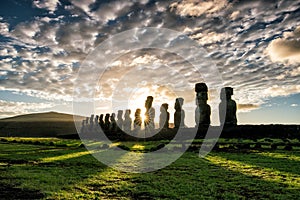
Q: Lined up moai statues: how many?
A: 15